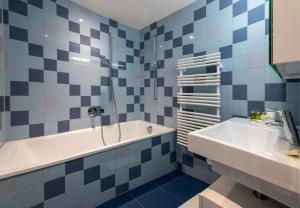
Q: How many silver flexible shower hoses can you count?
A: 1